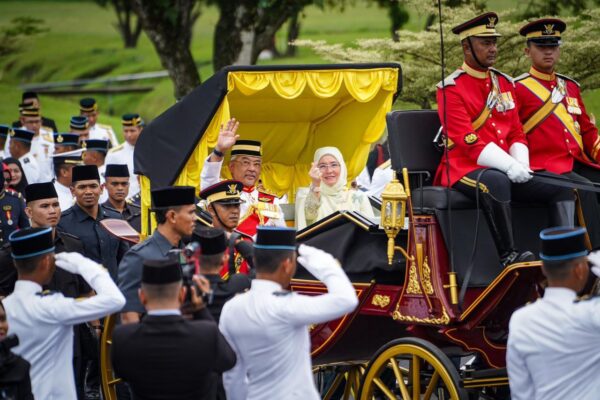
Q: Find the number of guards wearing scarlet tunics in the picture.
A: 3